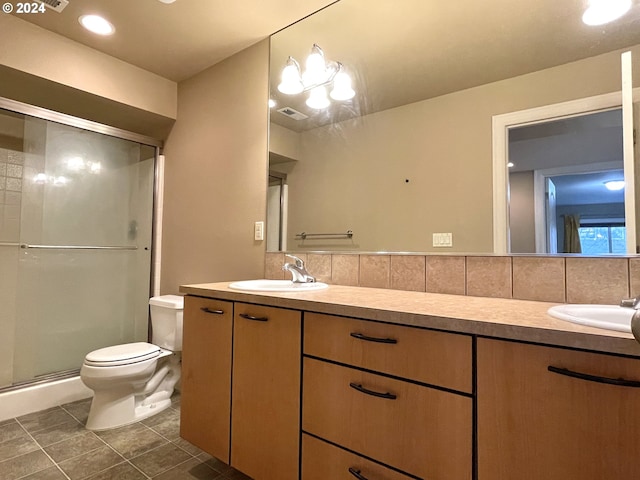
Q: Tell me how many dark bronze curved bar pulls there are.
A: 6